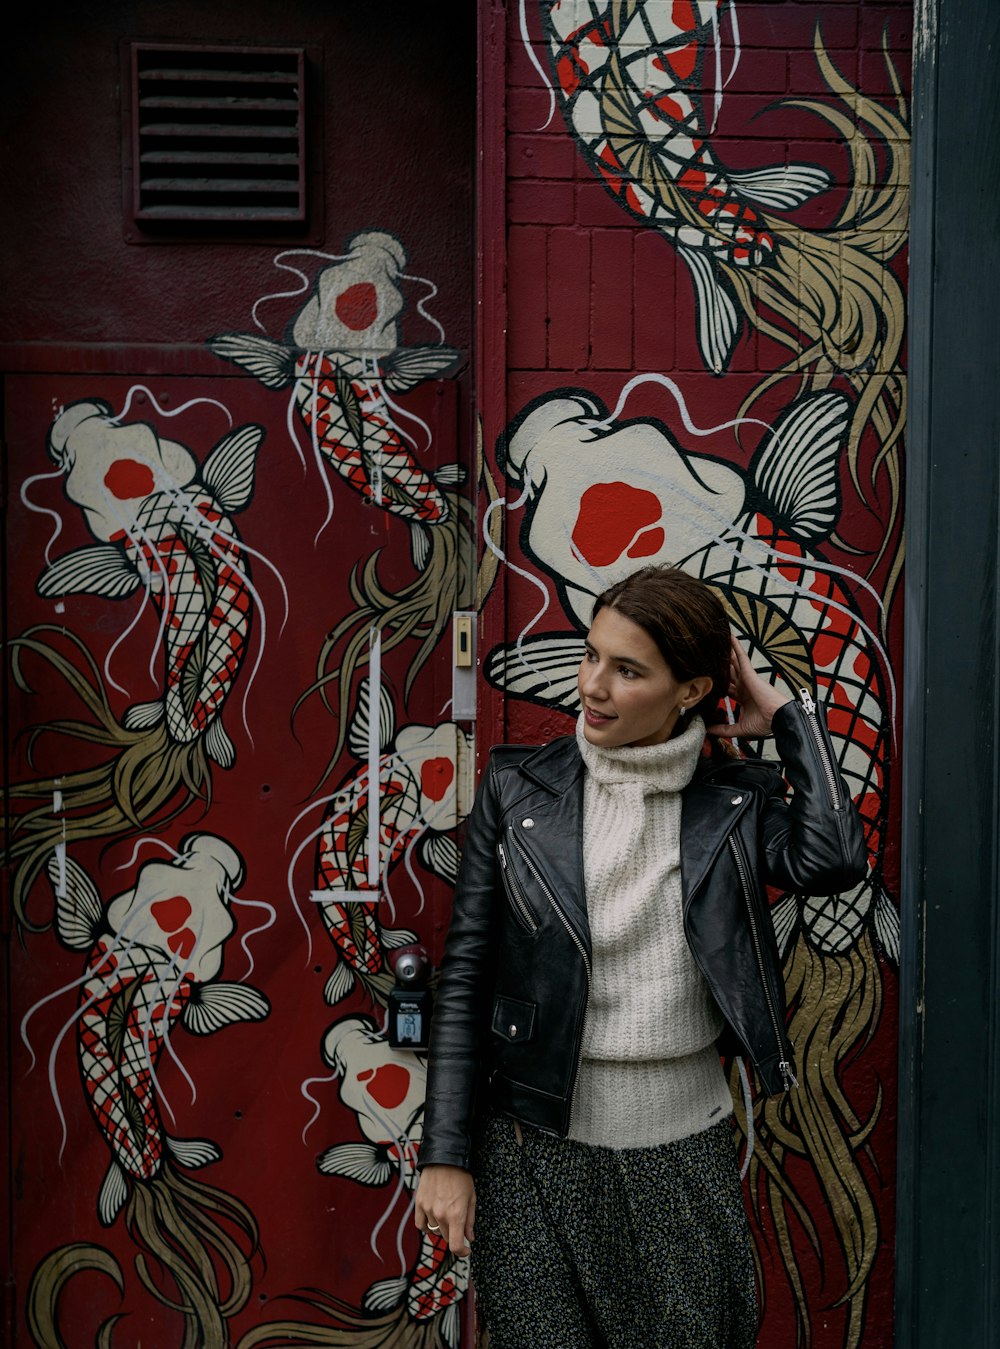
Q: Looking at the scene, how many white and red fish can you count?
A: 7